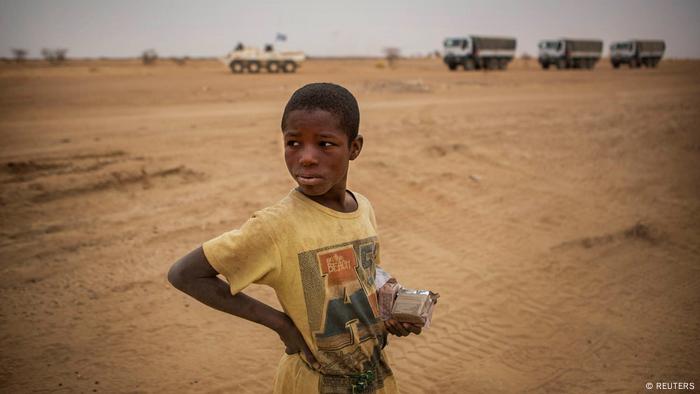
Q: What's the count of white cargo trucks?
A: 3